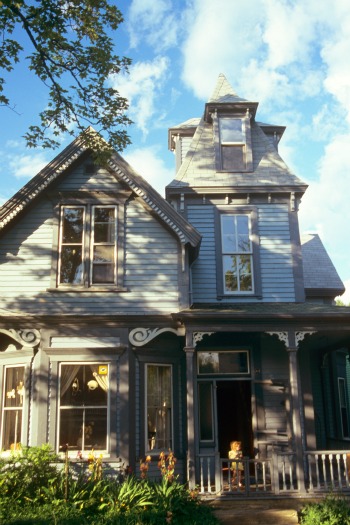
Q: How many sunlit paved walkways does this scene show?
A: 1